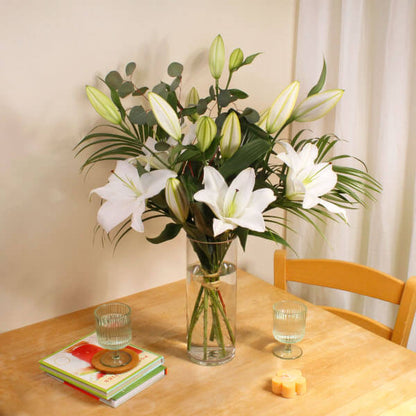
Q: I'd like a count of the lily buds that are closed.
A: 11